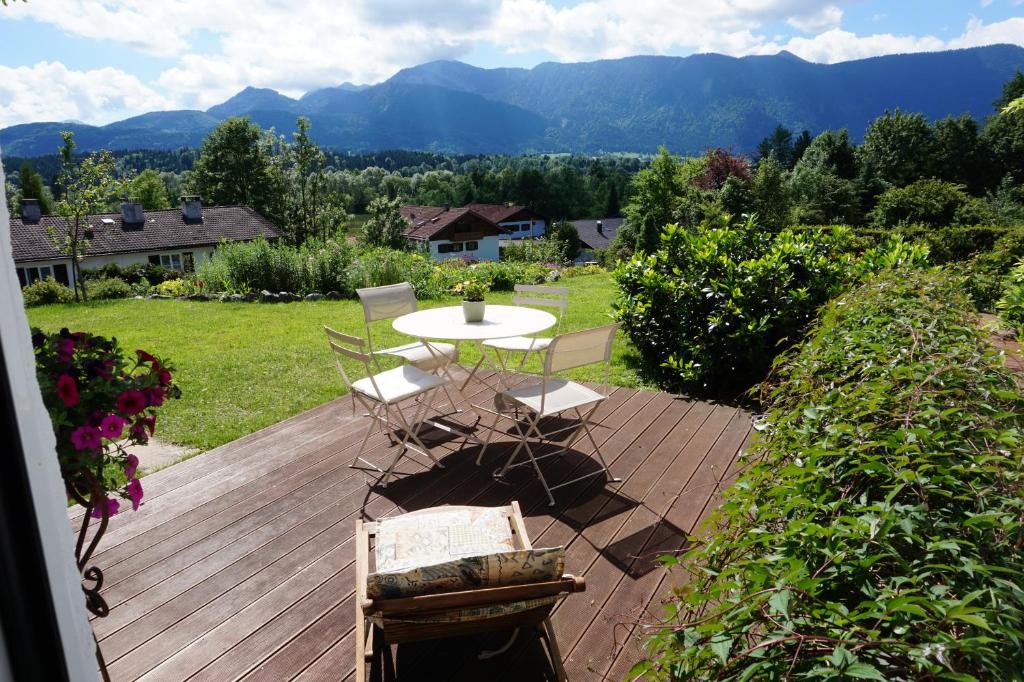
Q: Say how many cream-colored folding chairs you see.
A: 4